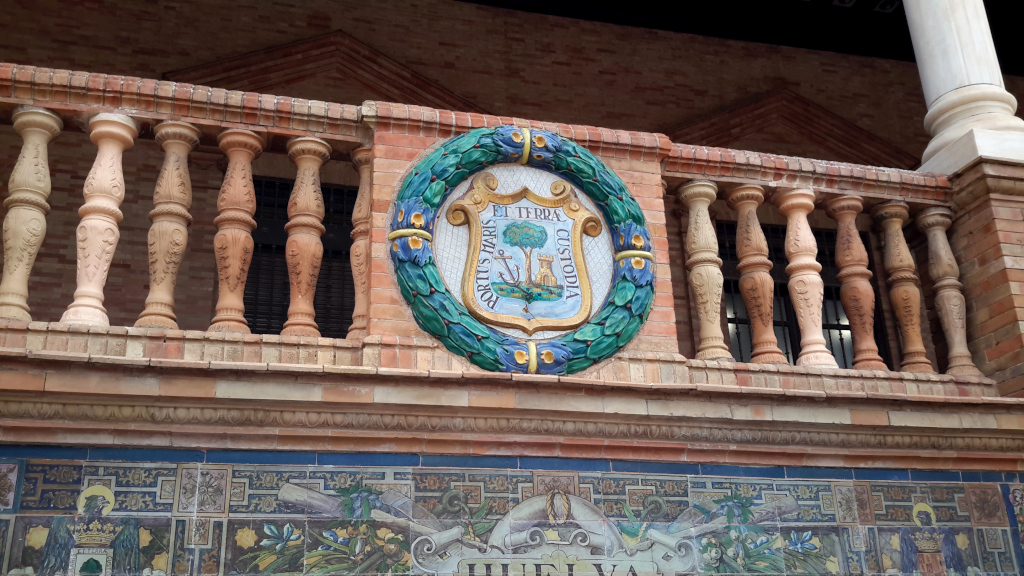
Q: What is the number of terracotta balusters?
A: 12